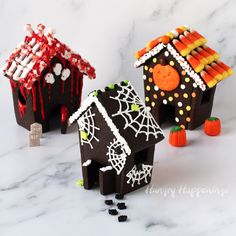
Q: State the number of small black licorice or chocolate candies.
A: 5